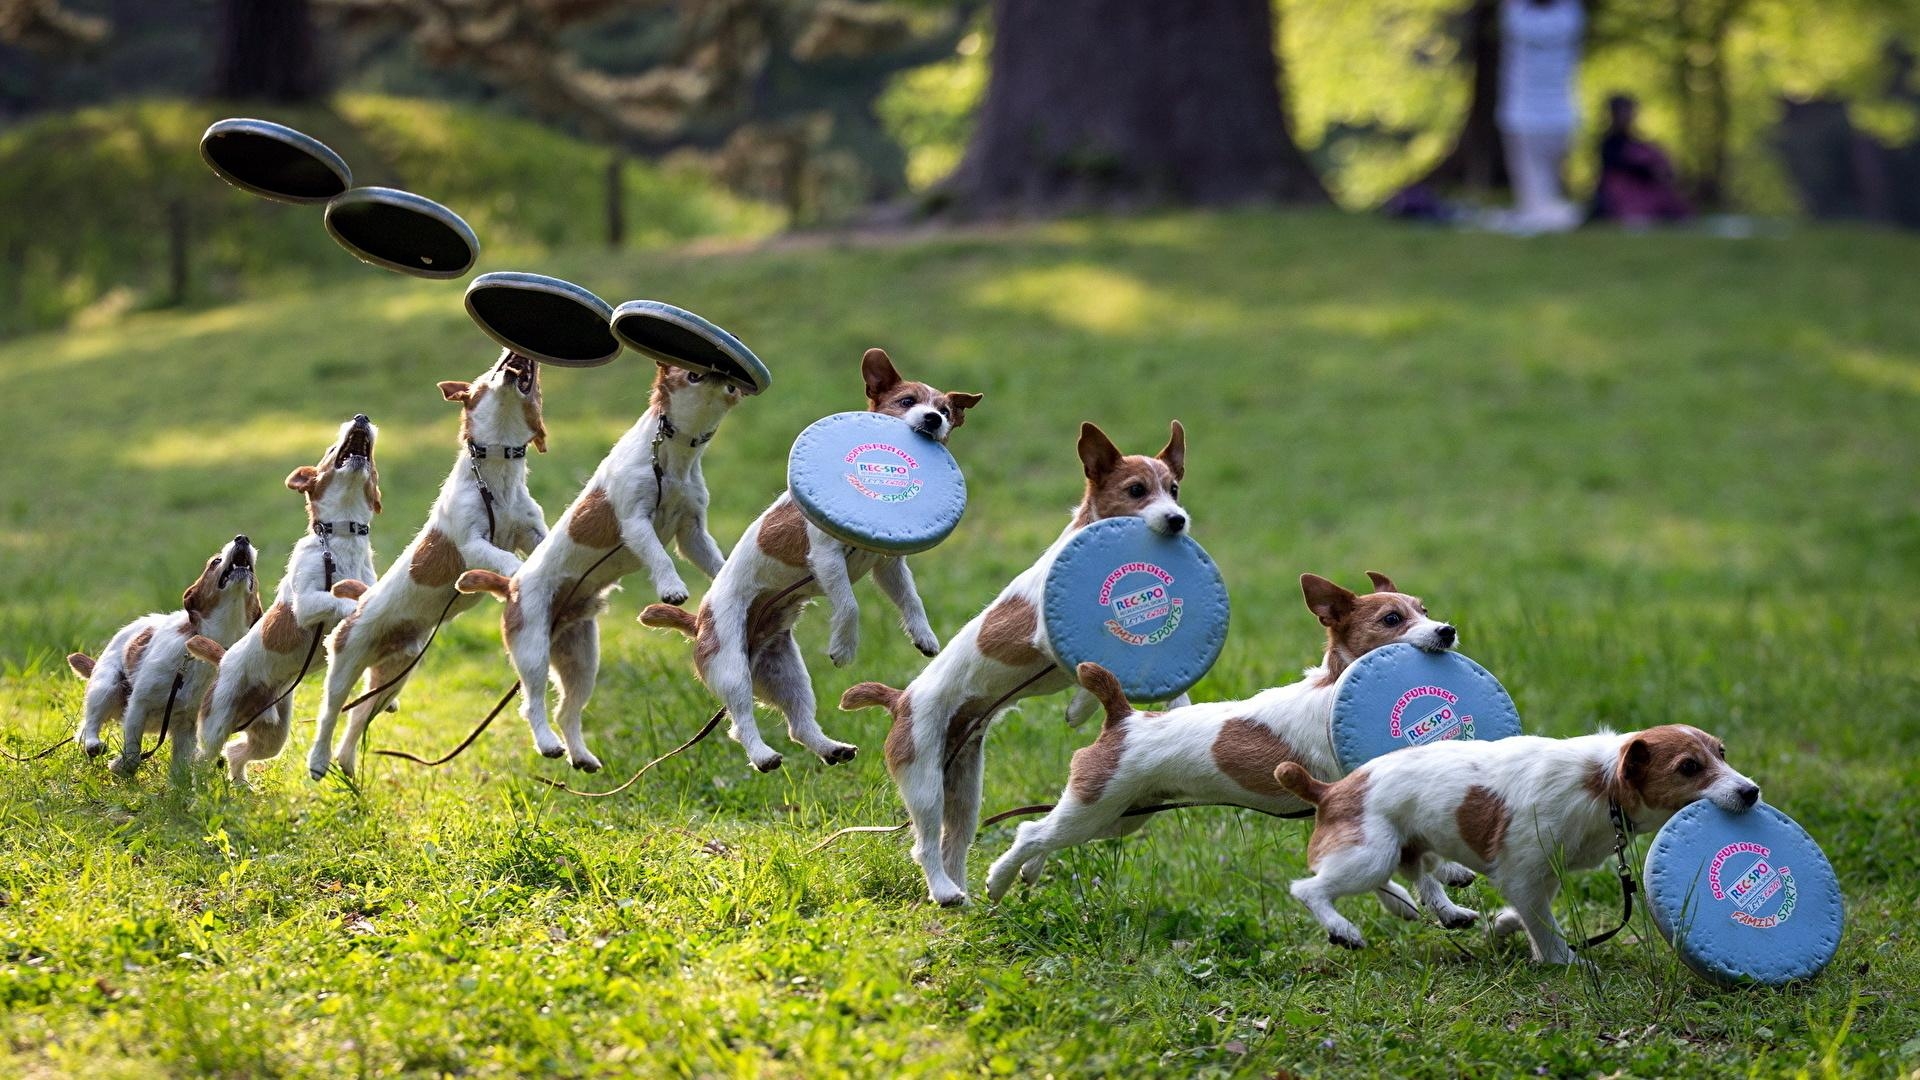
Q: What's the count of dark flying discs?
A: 4